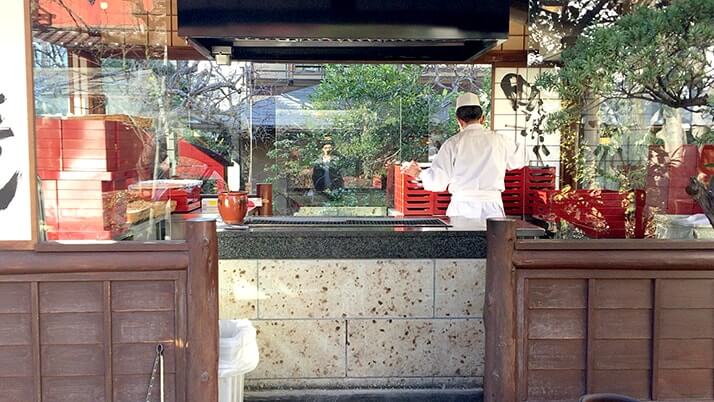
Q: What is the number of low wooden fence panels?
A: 2